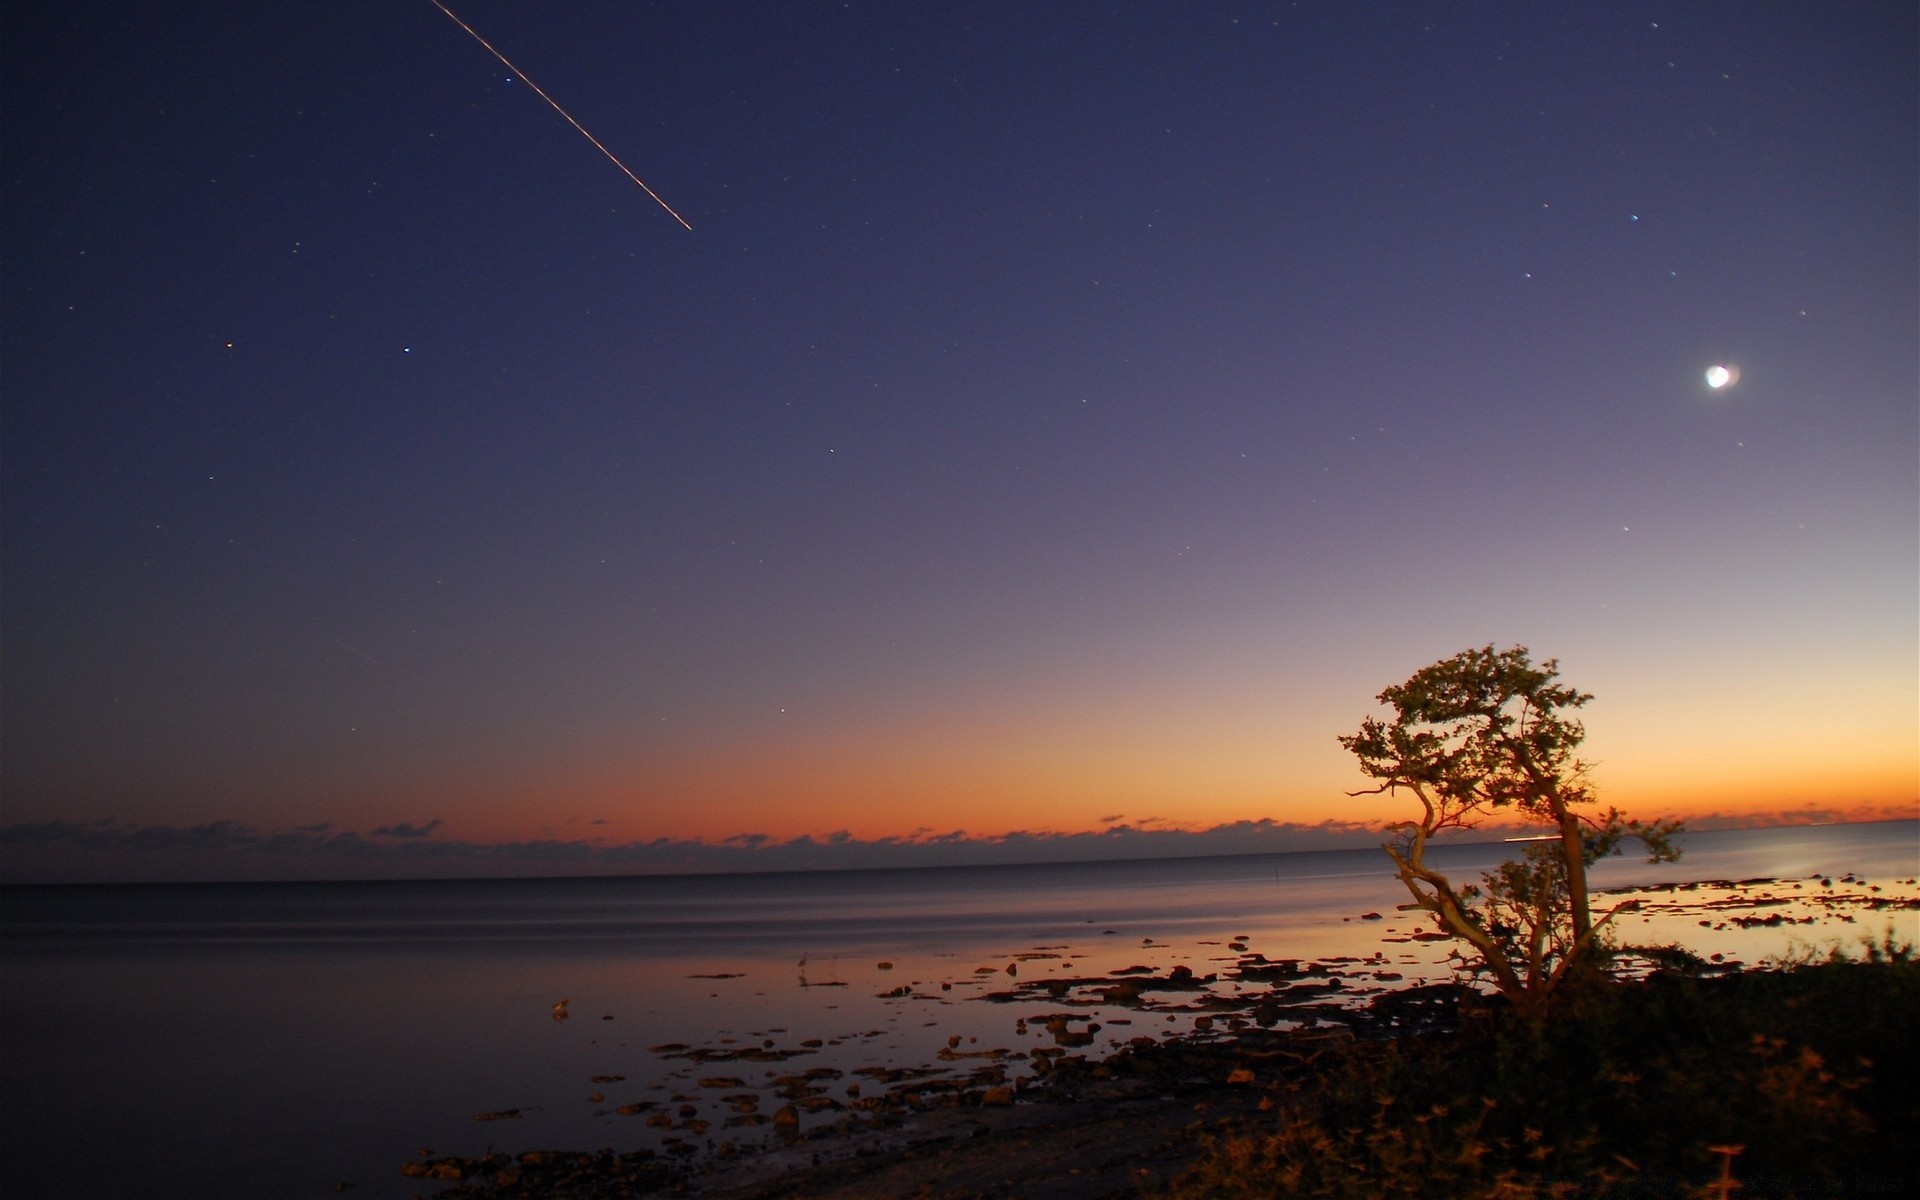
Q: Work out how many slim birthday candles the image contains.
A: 0